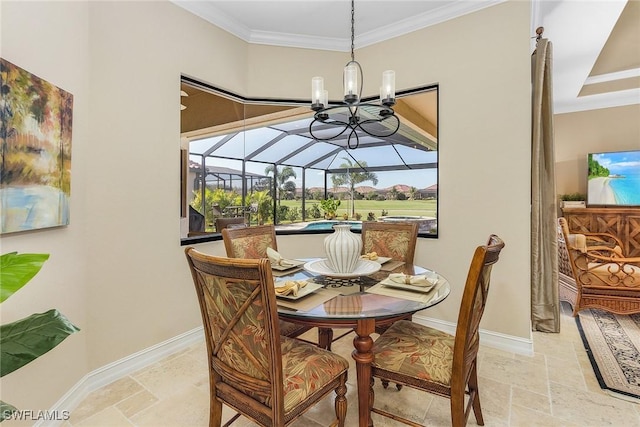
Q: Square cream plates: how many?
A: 4